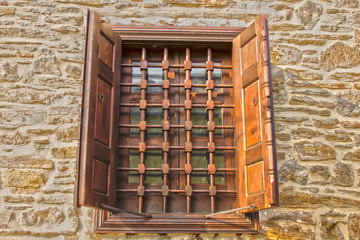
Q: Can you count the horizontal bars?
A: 7